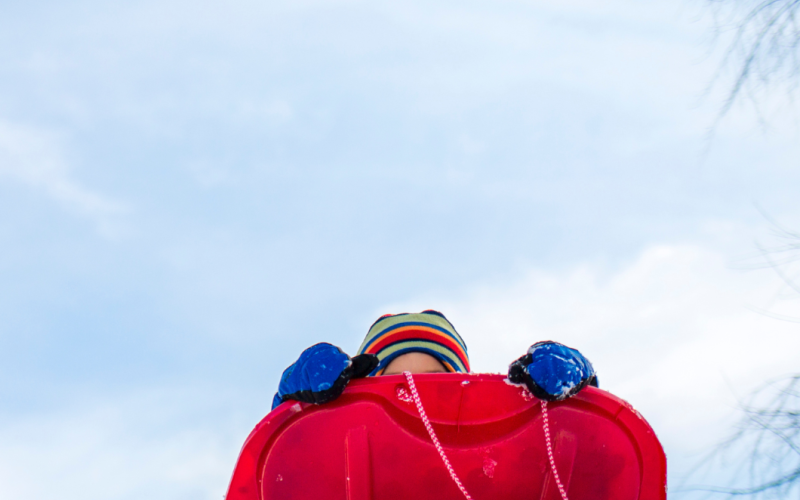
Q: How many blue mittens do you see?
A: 2